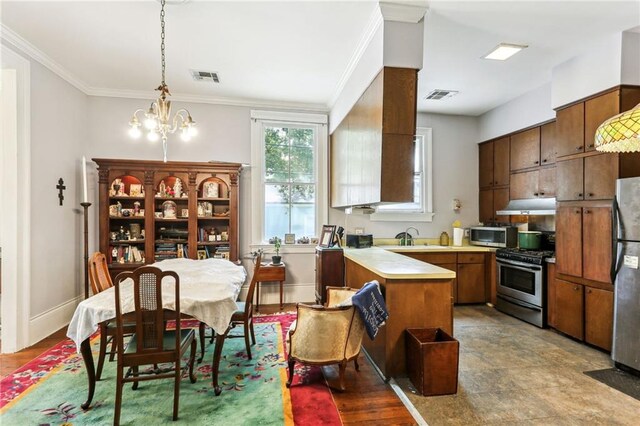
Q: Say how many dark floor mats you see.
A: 1